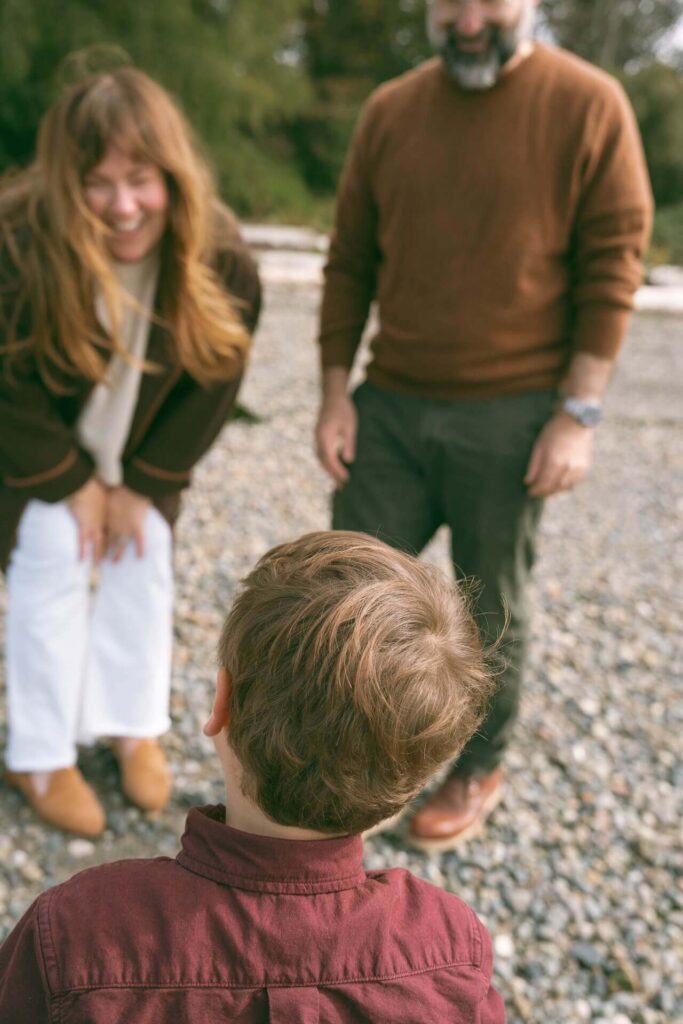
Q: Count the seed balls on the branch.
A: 0